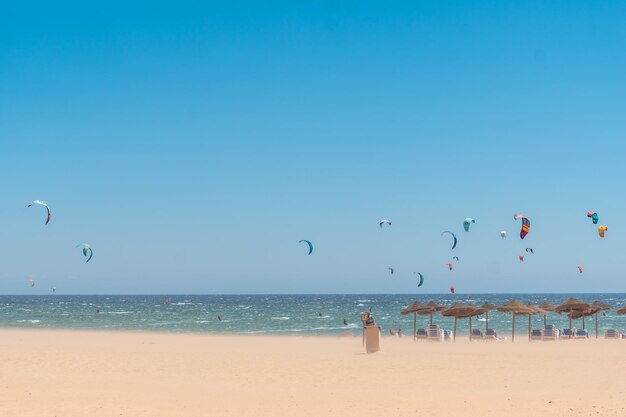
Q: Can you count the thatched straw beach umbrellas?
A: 12